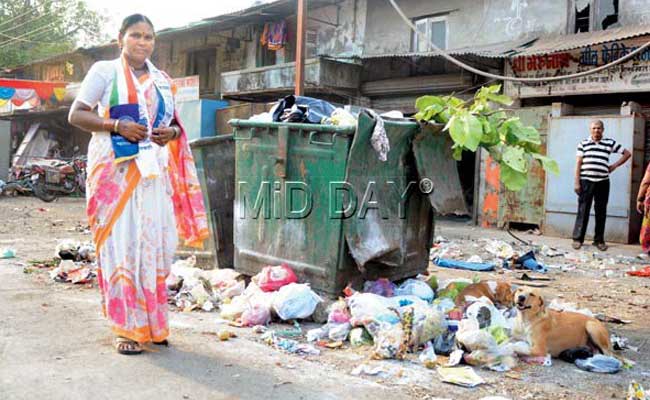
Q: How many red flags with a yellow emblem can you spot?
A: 0